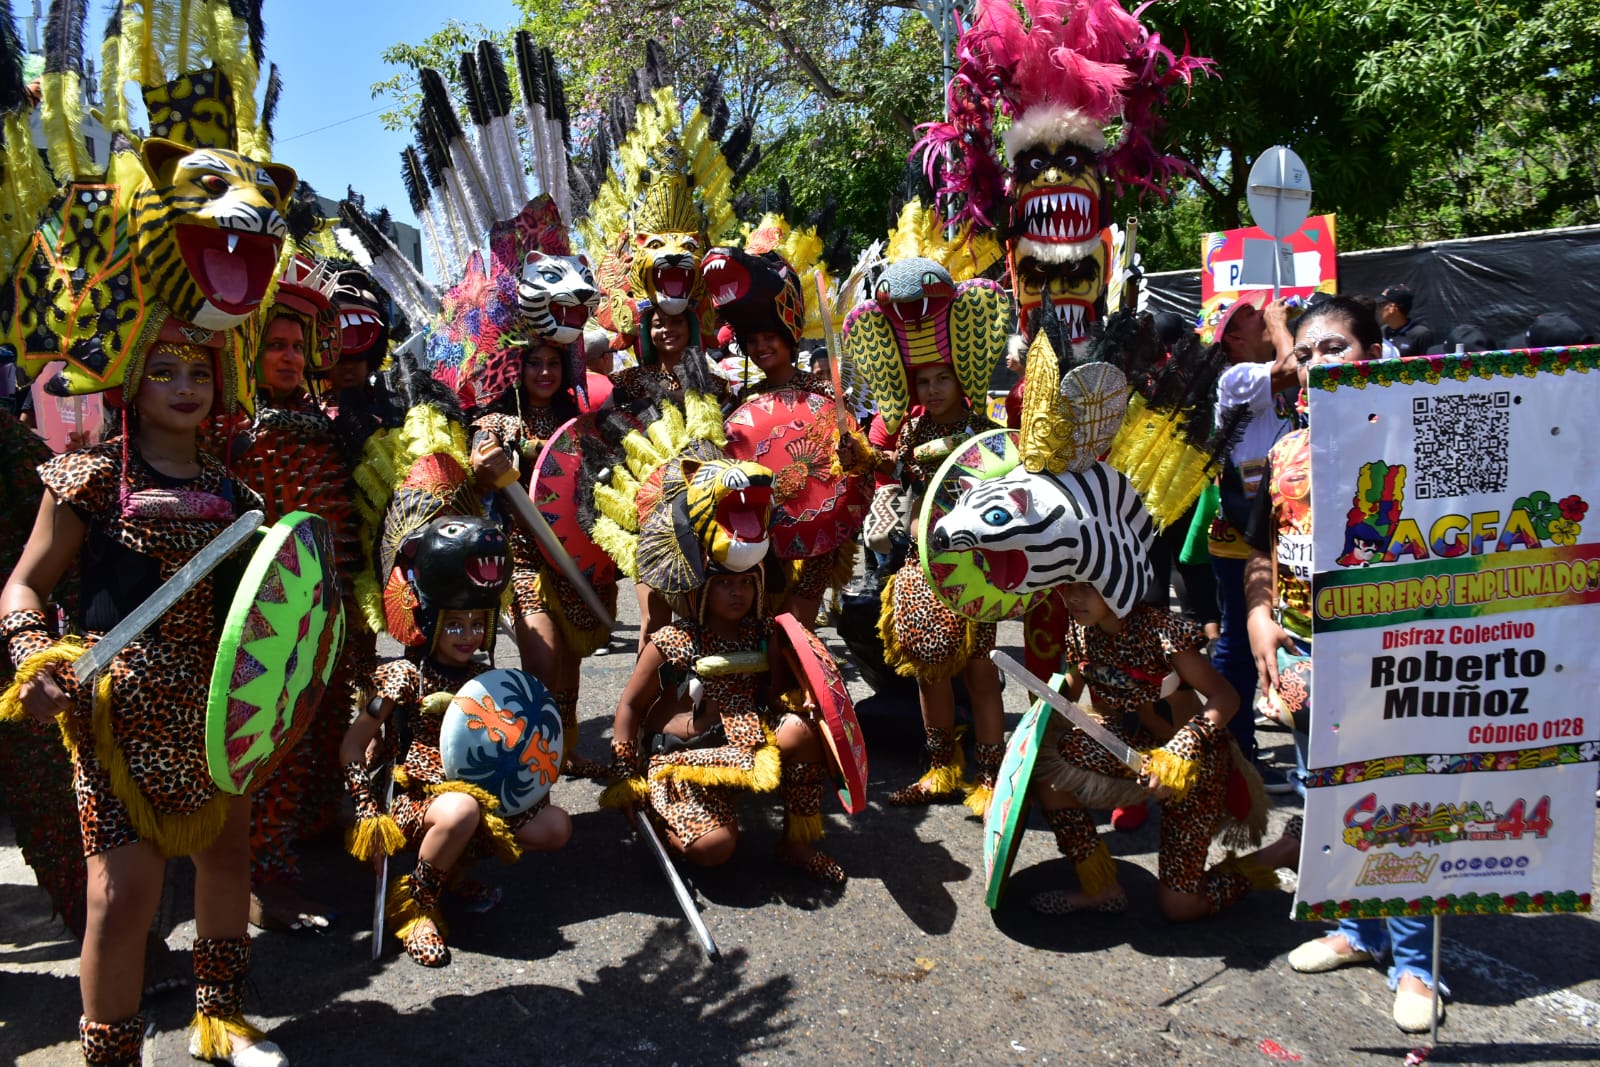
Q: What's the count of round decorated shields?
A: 7